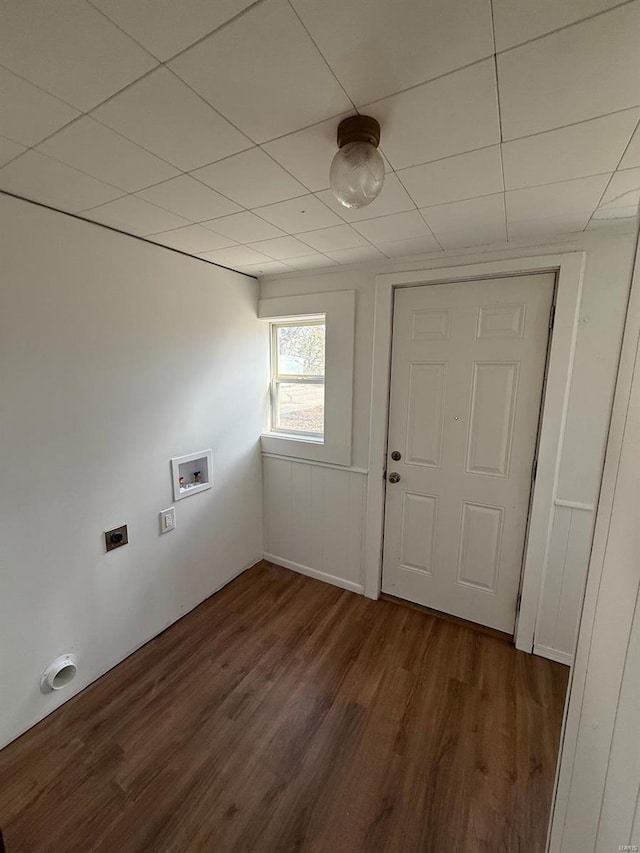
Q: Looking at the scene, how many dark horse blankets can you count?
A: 0